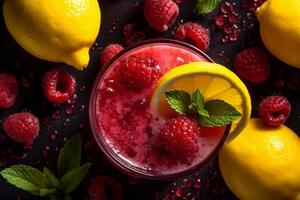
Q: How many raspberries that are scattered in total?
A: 9